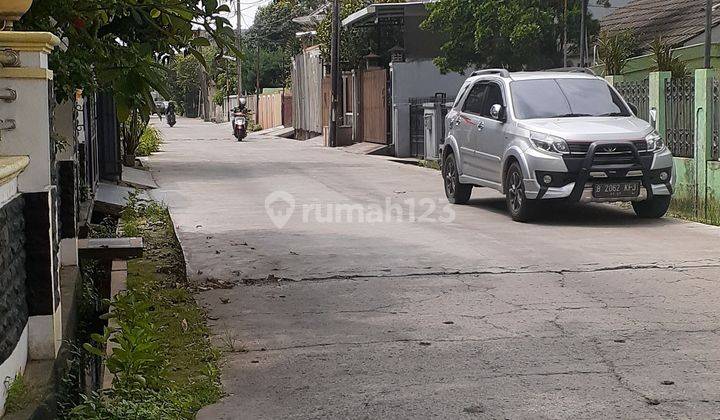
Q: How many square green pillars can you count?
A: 3